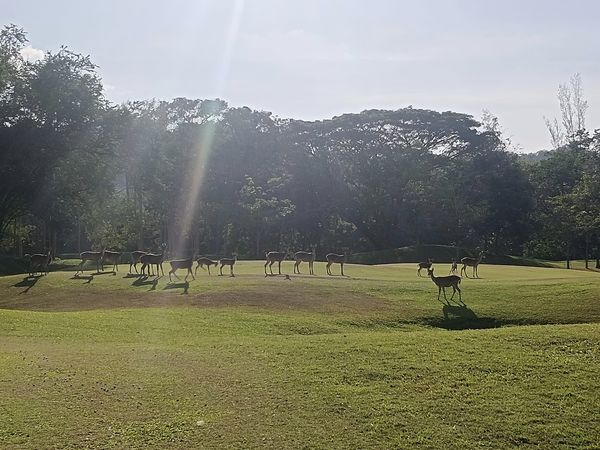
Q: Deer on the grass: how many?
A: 15